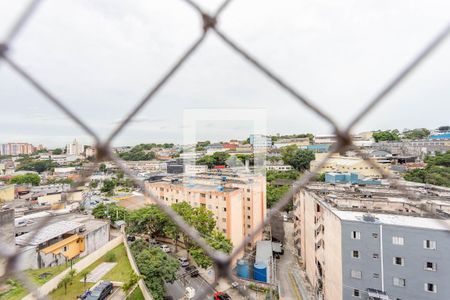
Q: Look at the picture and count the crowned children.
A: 0